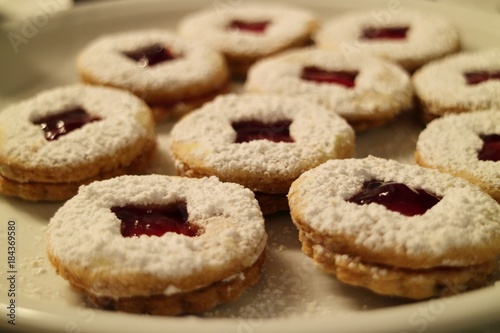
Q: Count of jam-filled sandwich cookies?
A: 10